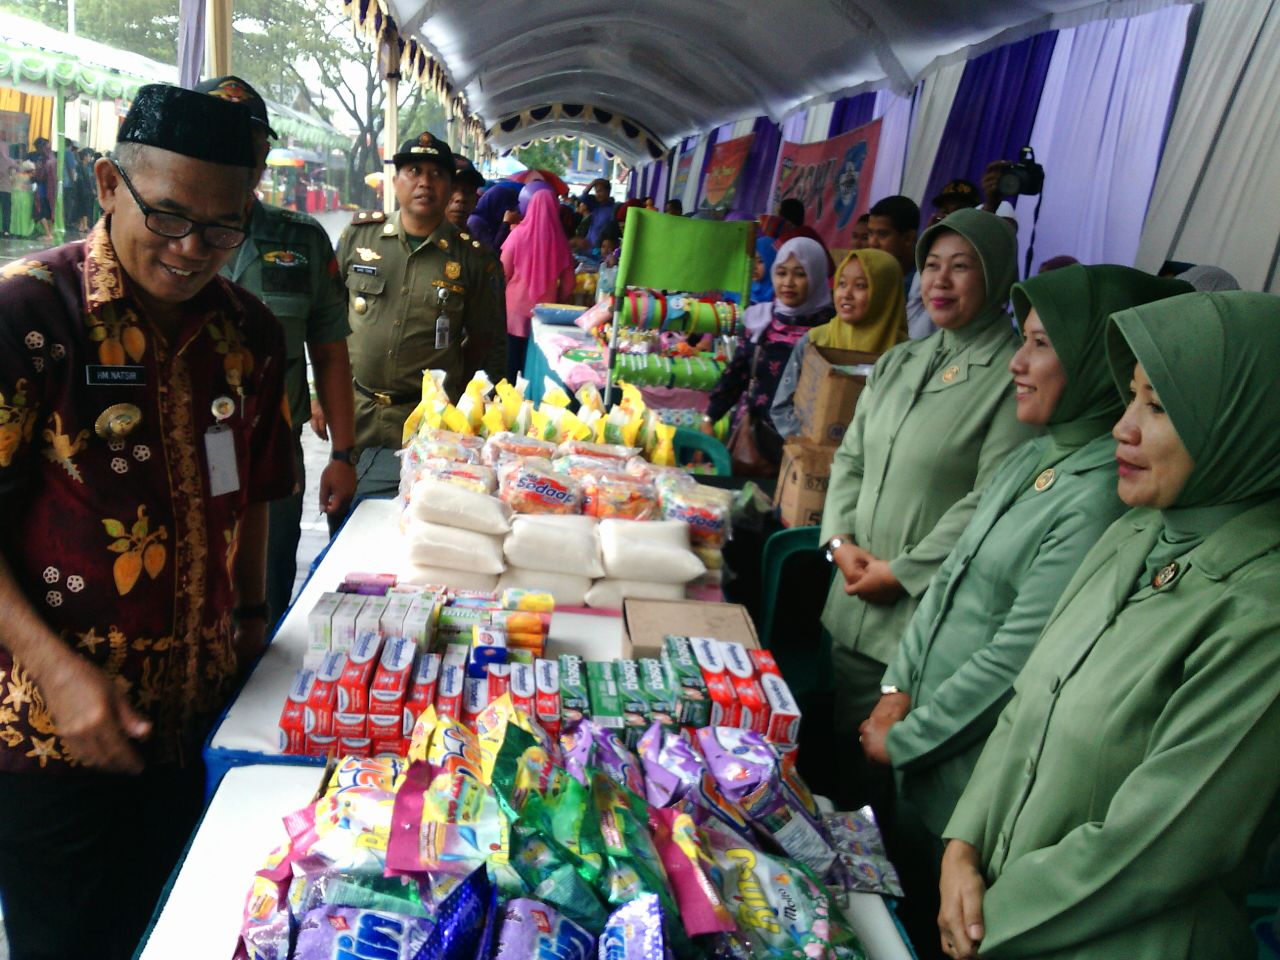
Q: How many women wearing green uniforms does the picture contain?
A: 3